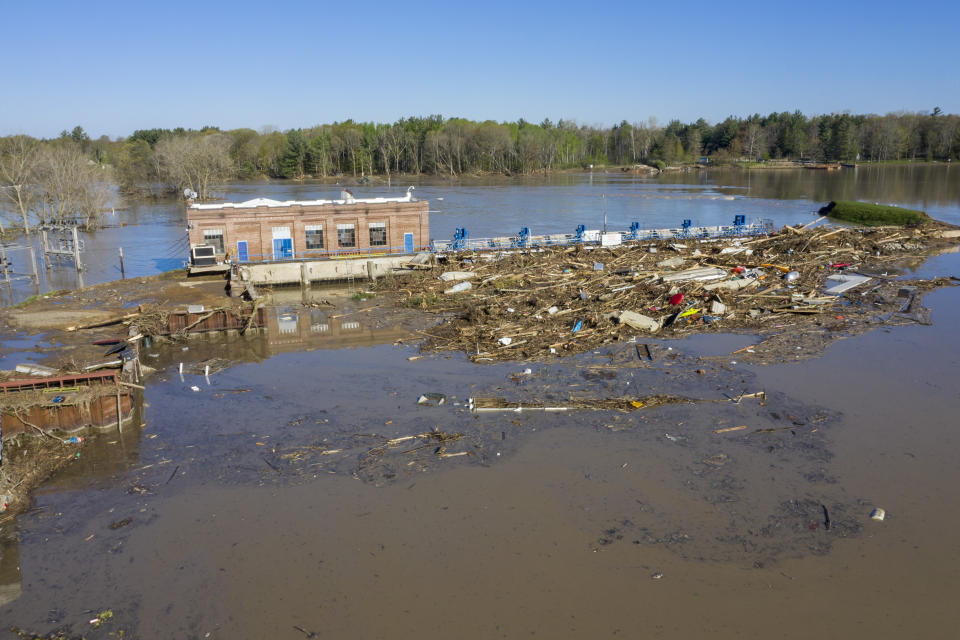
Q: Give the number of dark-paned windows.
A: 4